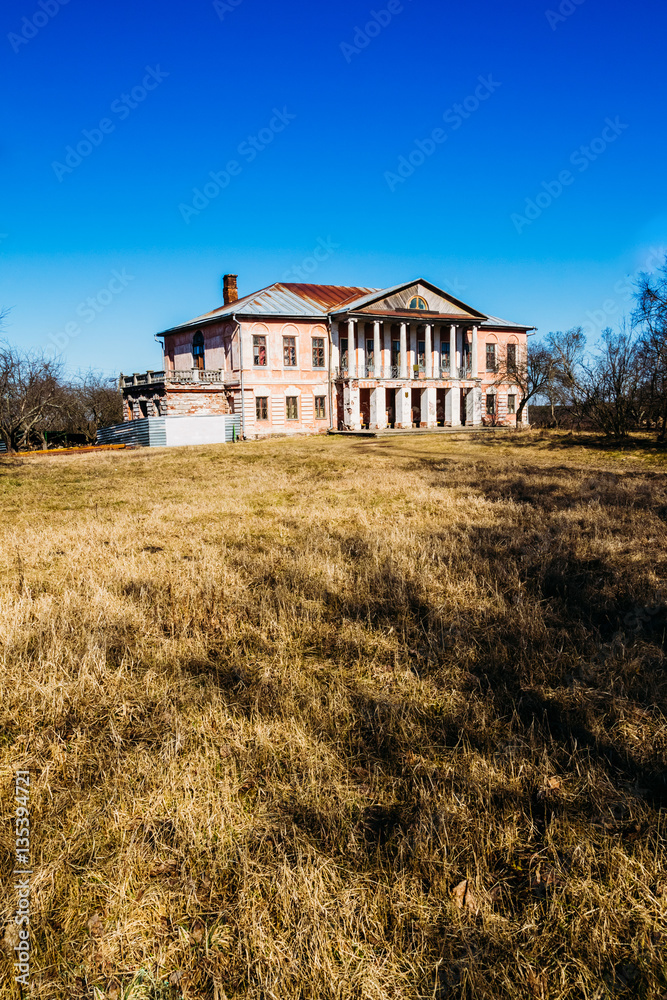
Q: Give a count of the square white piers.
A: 6